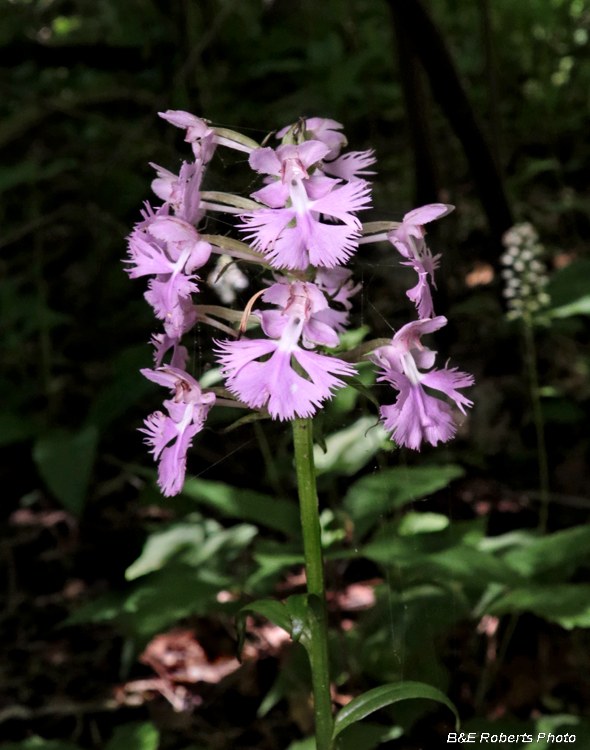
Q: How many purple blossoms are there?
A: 11